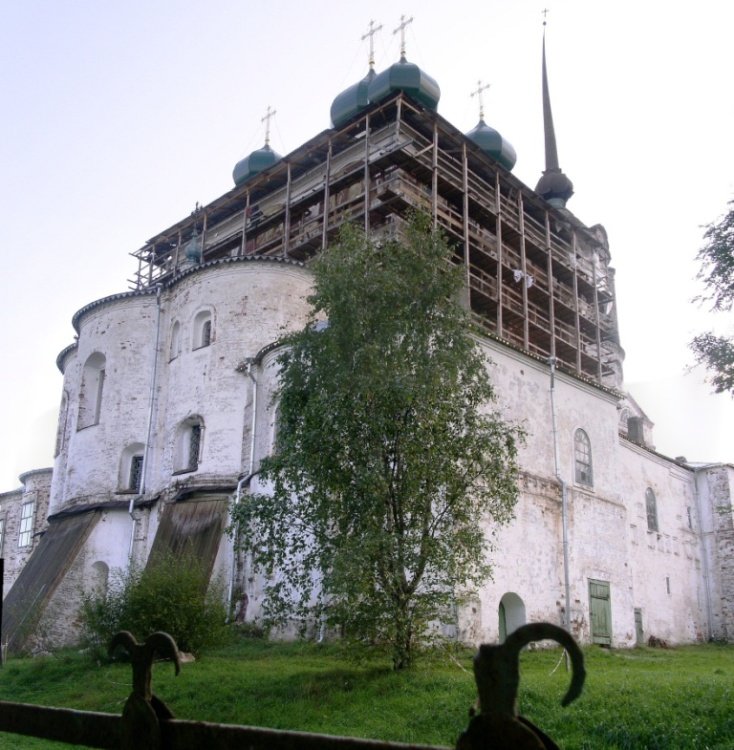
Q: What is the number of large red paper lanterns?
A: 0